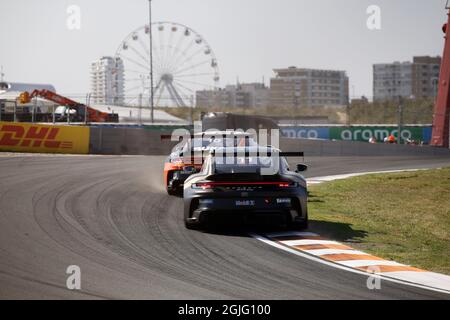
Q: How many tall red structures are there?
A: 1